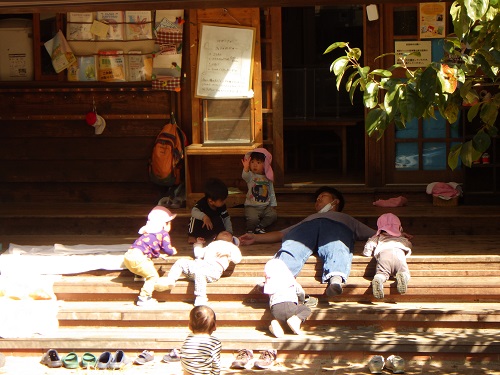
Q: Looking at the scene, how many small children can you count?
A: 7